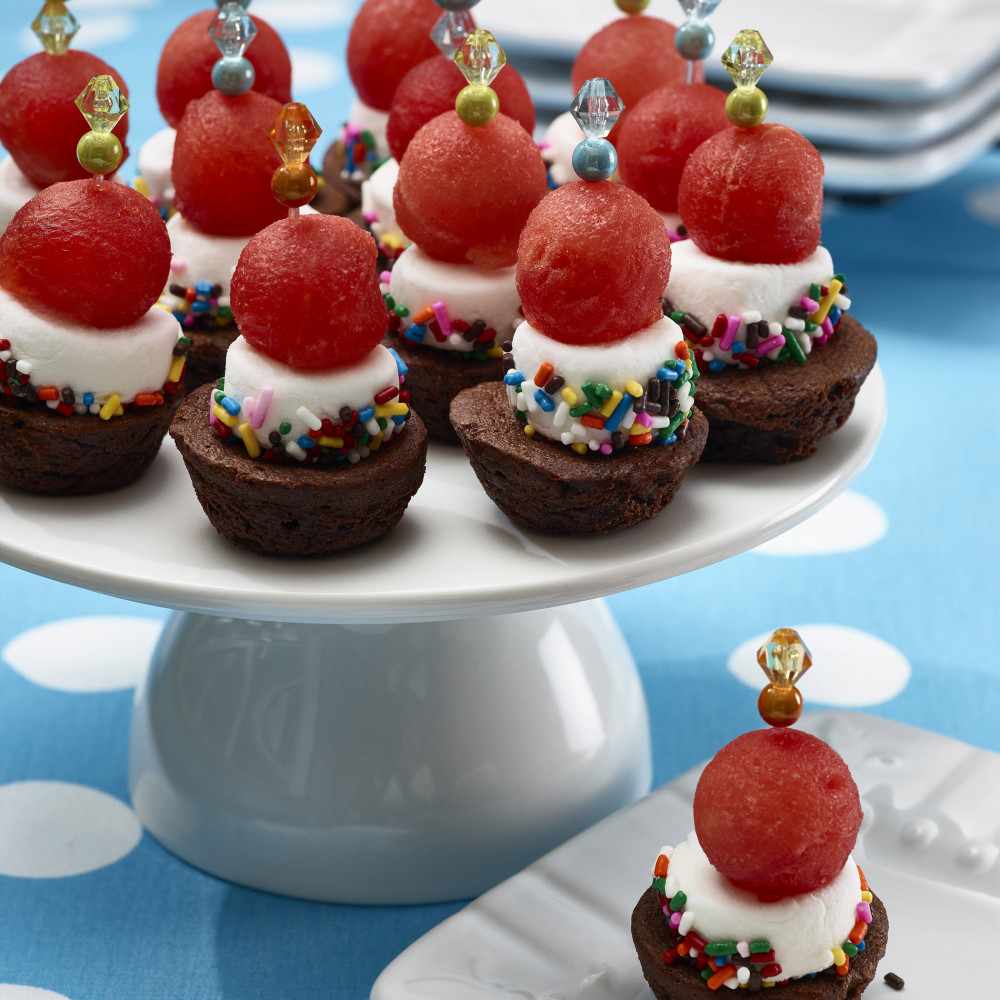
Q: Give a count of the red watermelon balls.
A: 13